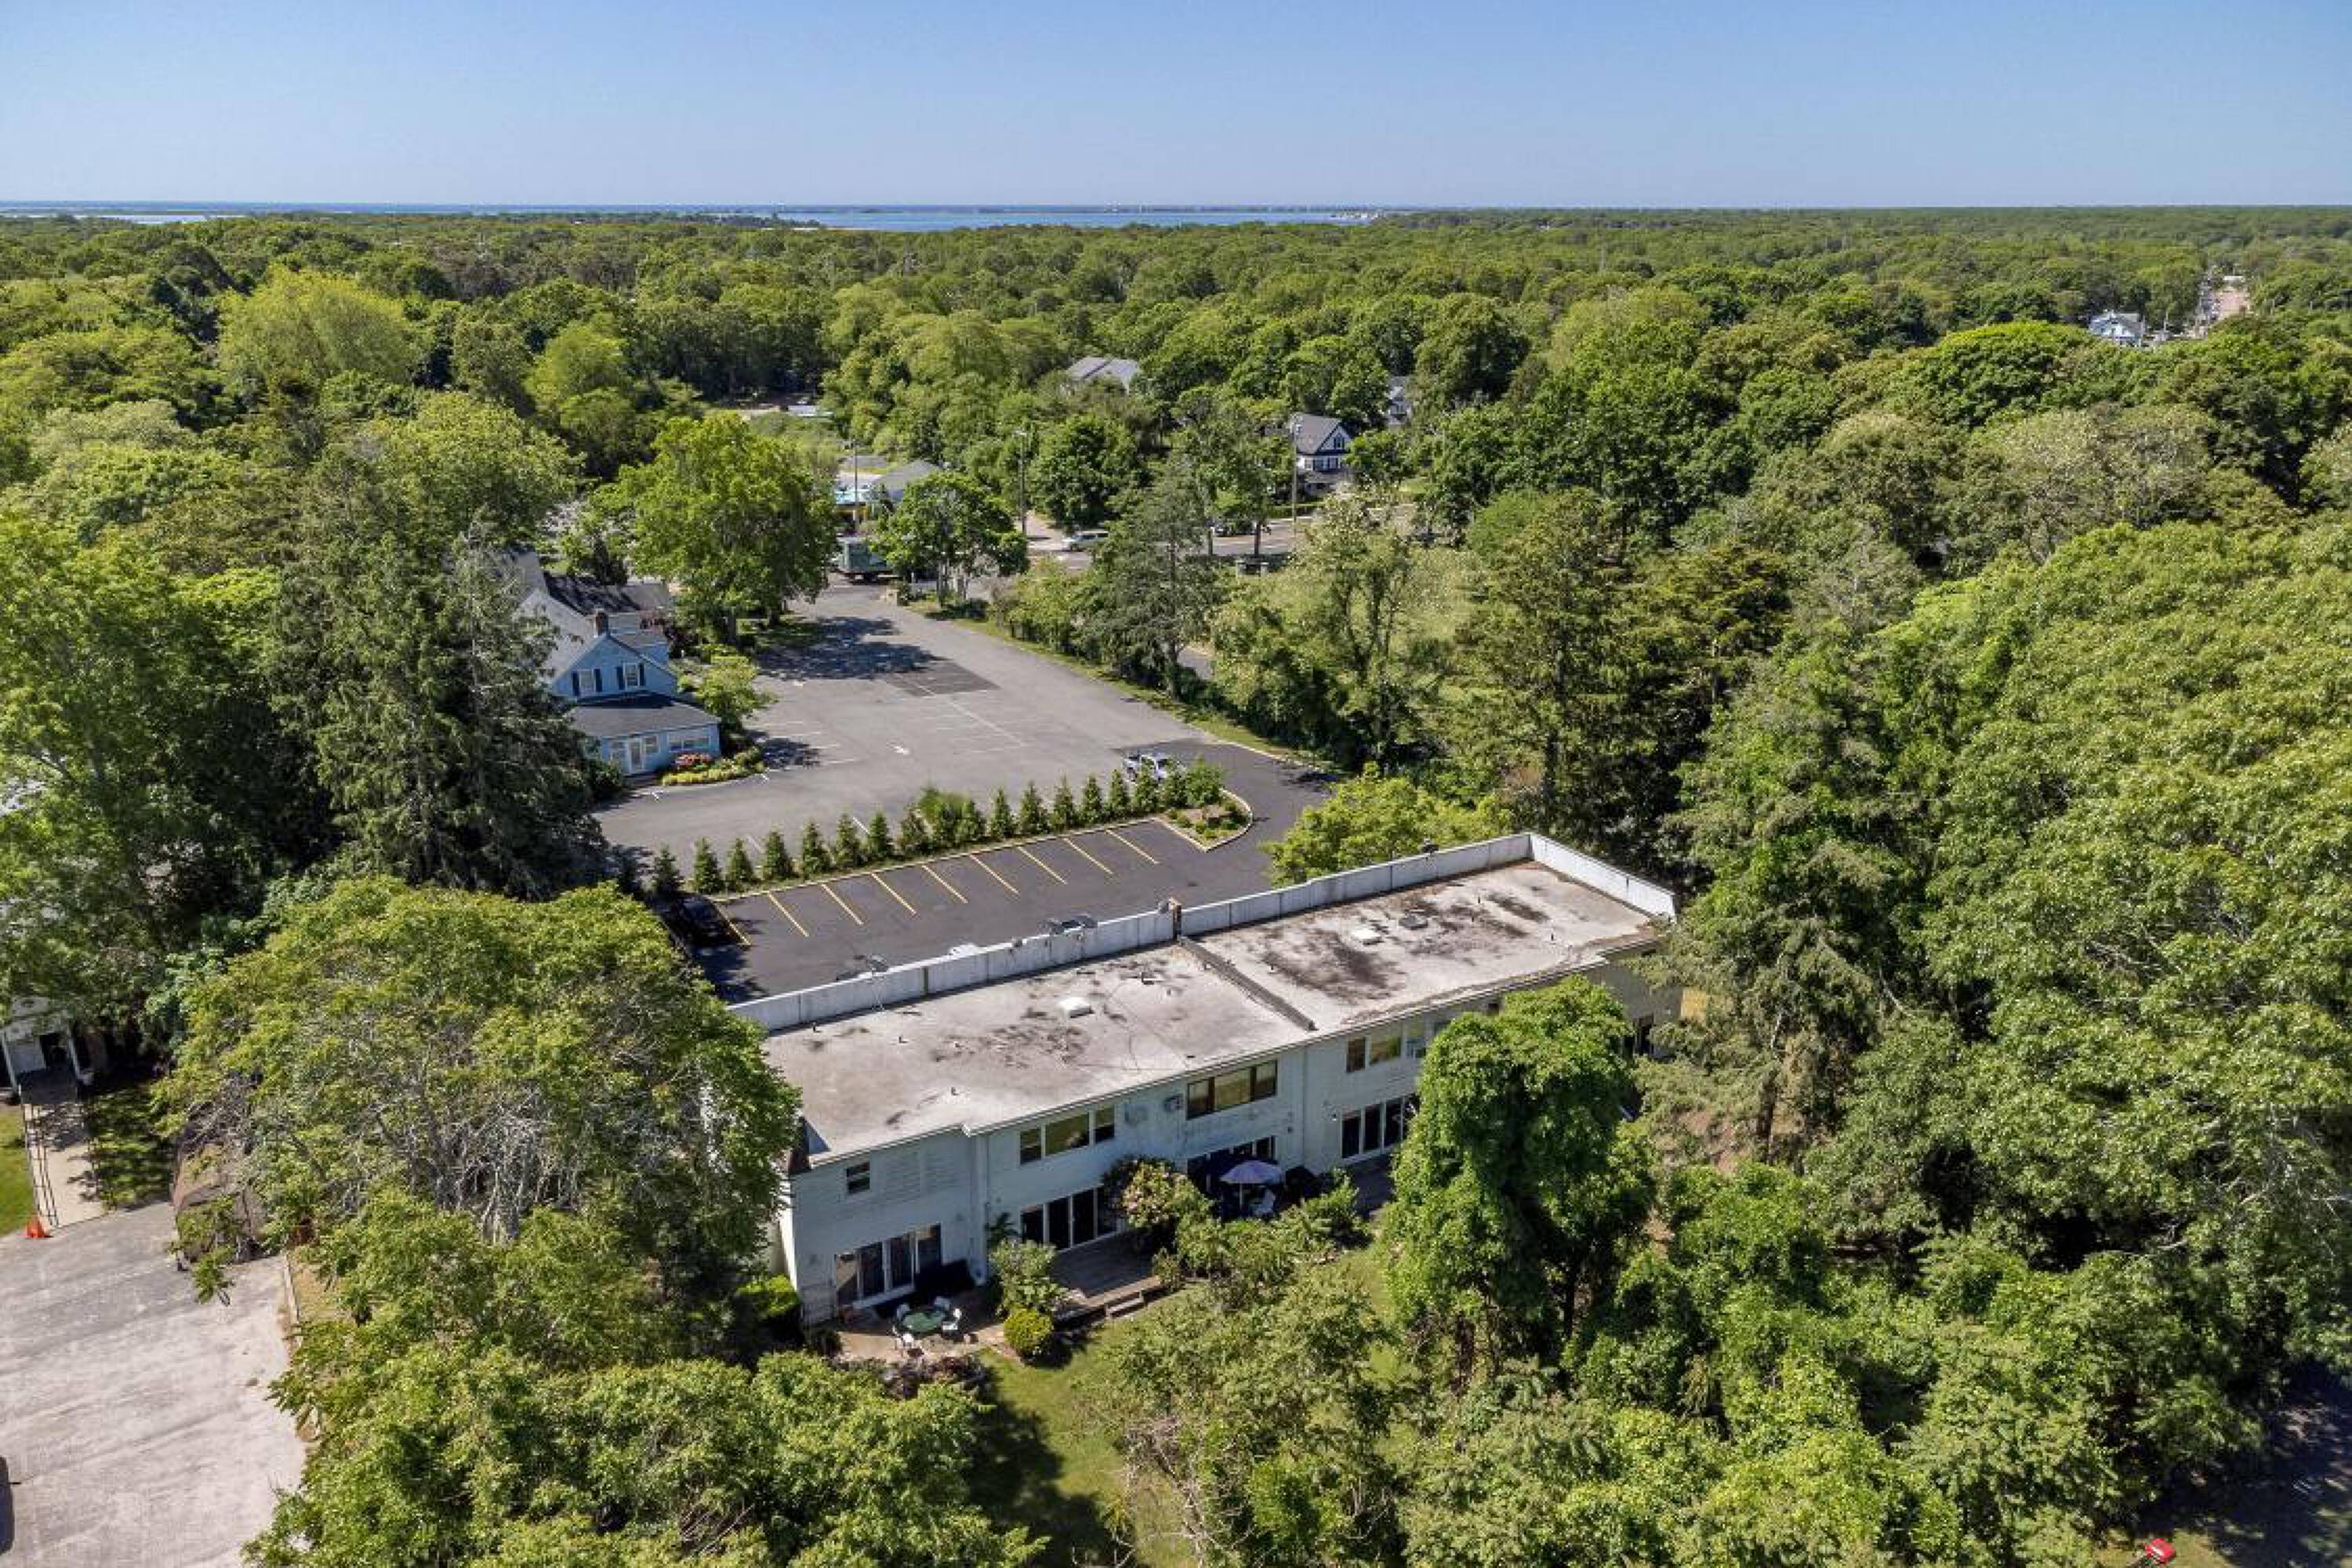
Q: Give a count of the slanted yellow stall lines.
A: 9